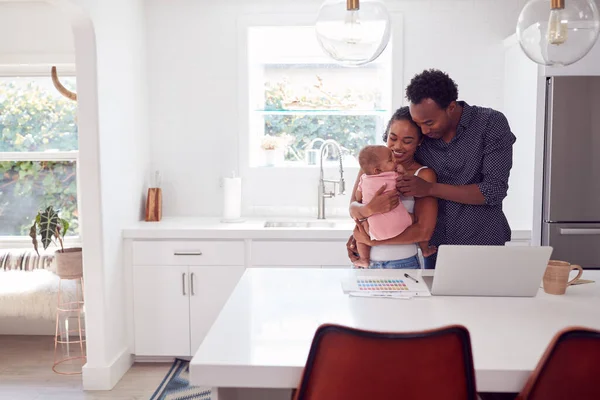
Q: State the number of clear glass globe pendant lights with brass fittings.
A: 2